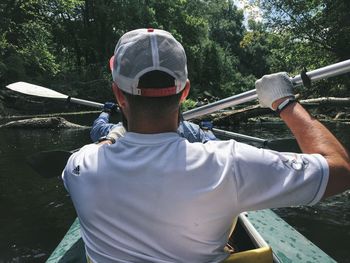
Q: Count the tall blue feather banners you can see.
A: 0